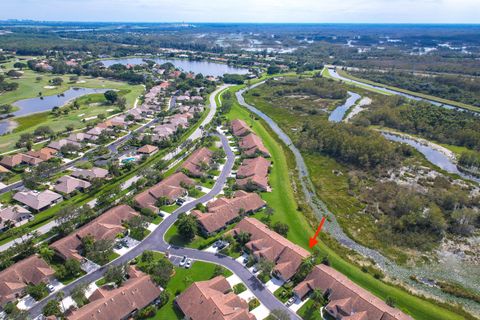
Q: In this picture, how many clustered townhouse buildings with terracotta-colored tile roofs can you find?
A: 12